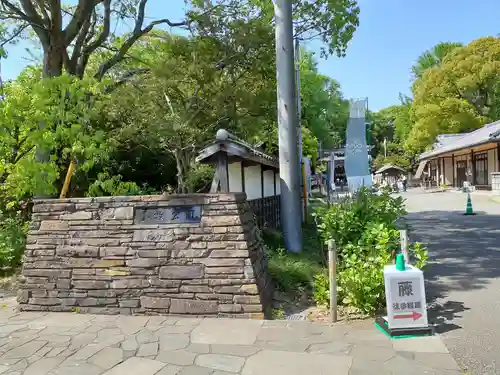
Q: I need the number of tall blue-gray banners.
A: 1